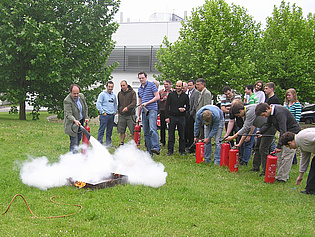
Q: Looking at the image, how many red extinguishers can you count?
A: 6